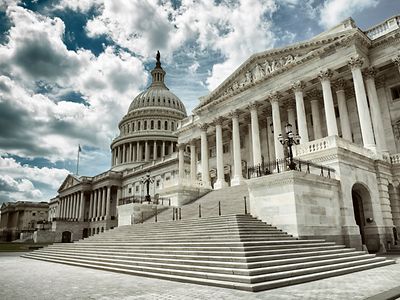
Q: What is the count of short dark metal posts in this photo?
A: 8